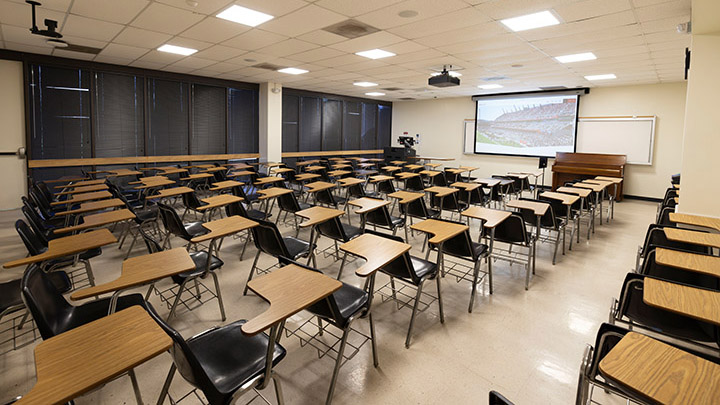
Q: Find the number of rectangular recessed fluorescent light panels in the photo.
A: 11